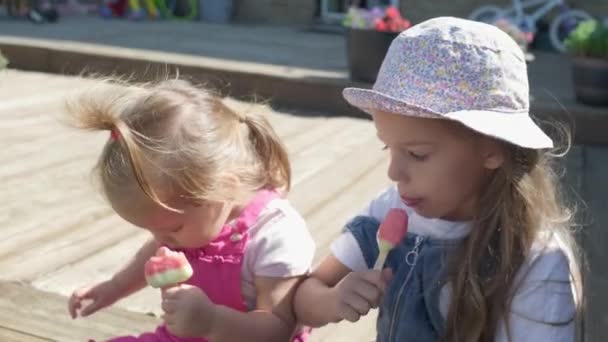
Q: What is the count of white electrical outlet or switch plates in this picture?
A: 0